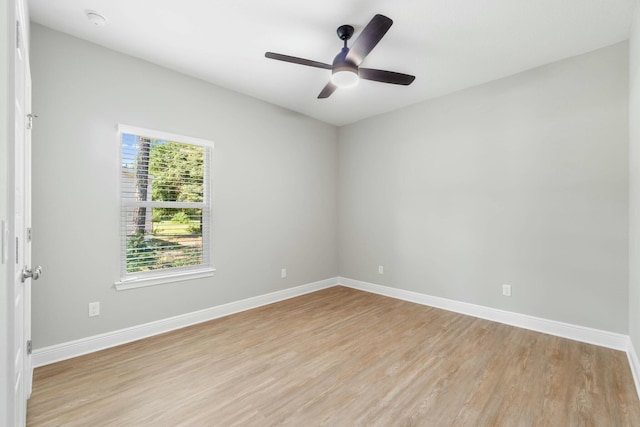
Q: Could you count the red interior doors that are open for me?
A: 0